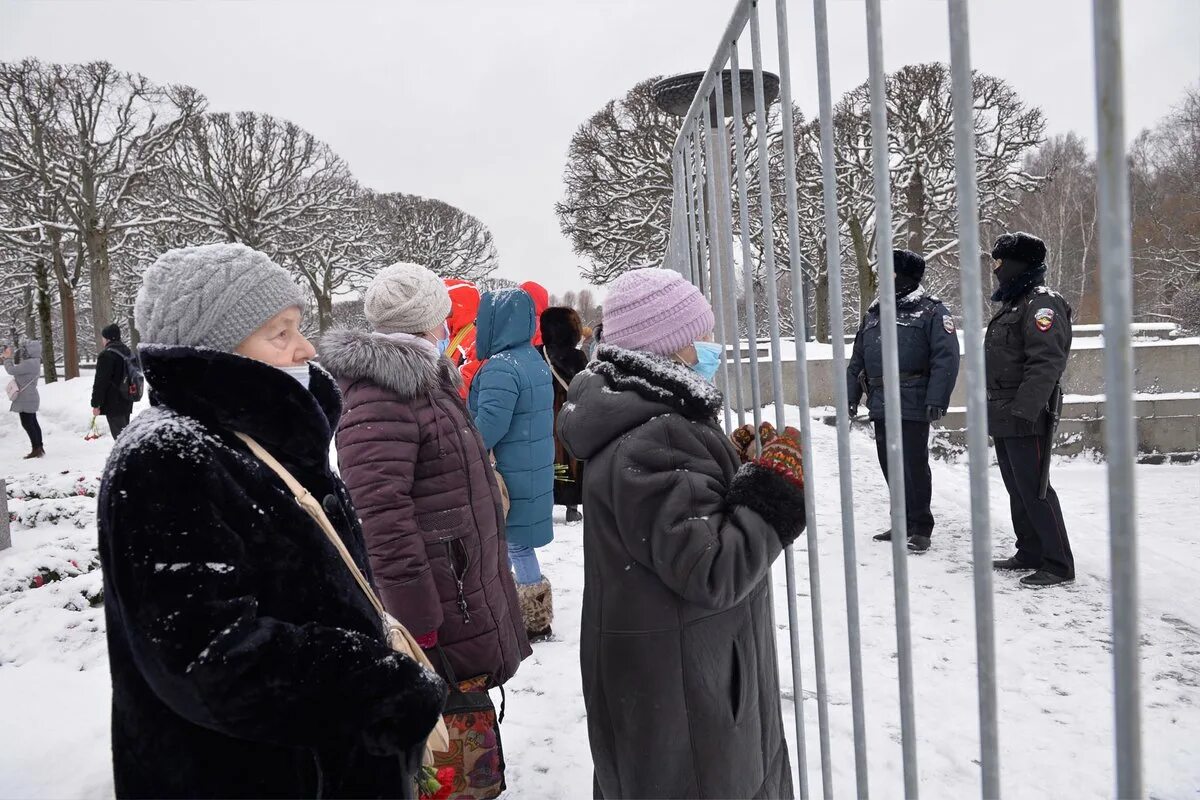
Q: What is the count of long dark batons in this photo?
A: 1